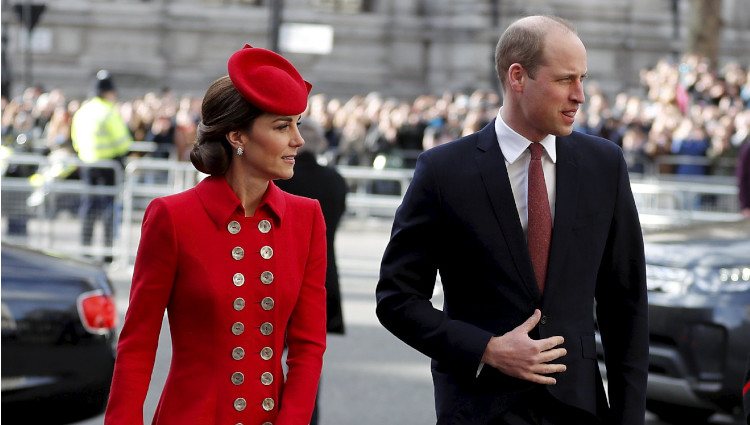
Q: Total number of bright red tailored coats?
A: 1